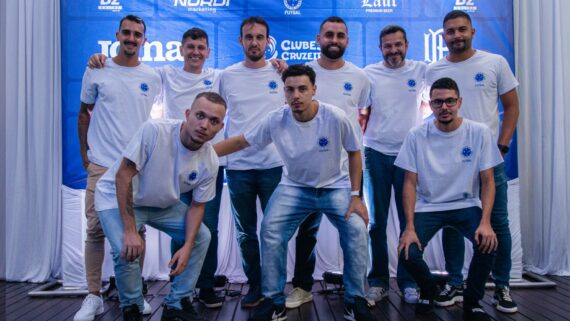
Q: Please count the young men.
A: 9